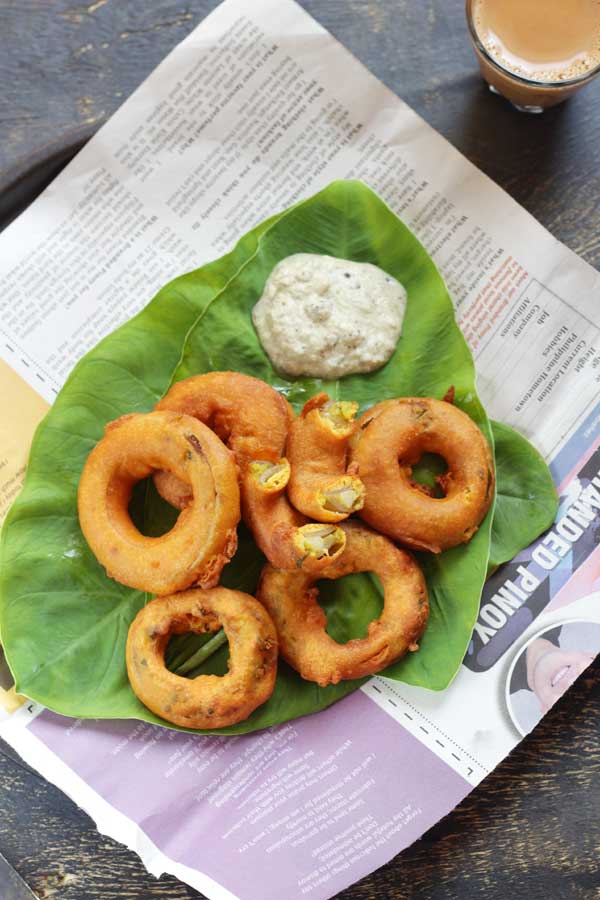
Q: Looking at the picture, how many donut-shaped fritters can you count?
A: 5